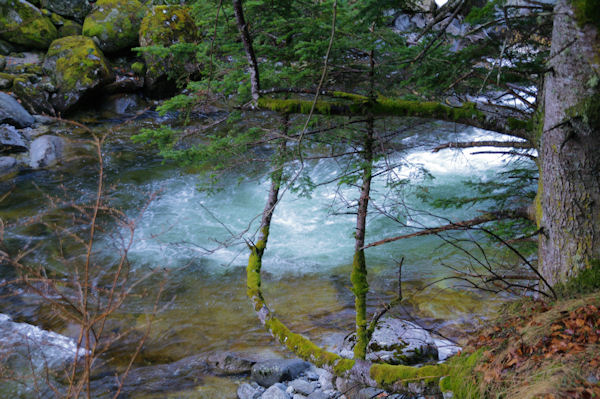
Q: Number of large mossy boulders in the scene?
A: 4